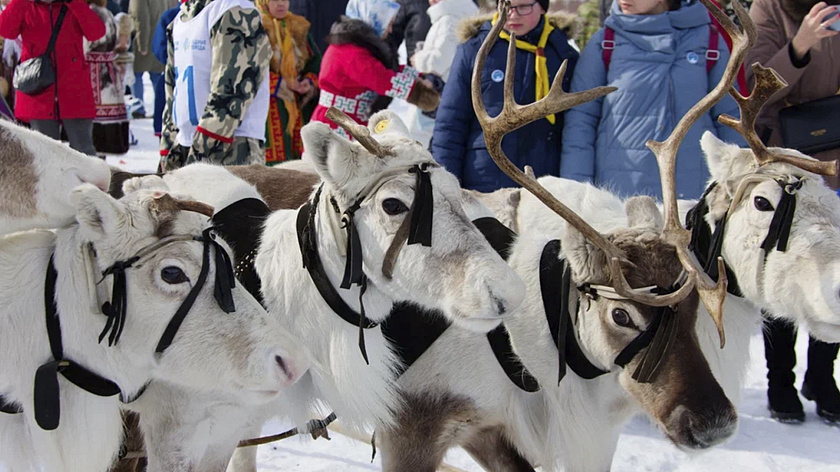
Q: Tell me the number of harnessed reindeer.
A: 4